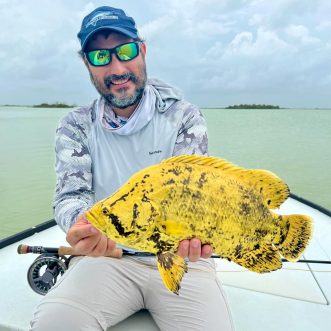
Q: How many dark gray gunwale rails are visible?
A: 2